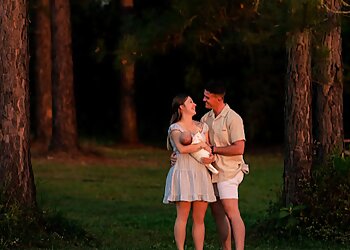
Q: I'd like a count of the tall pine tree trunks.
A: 6